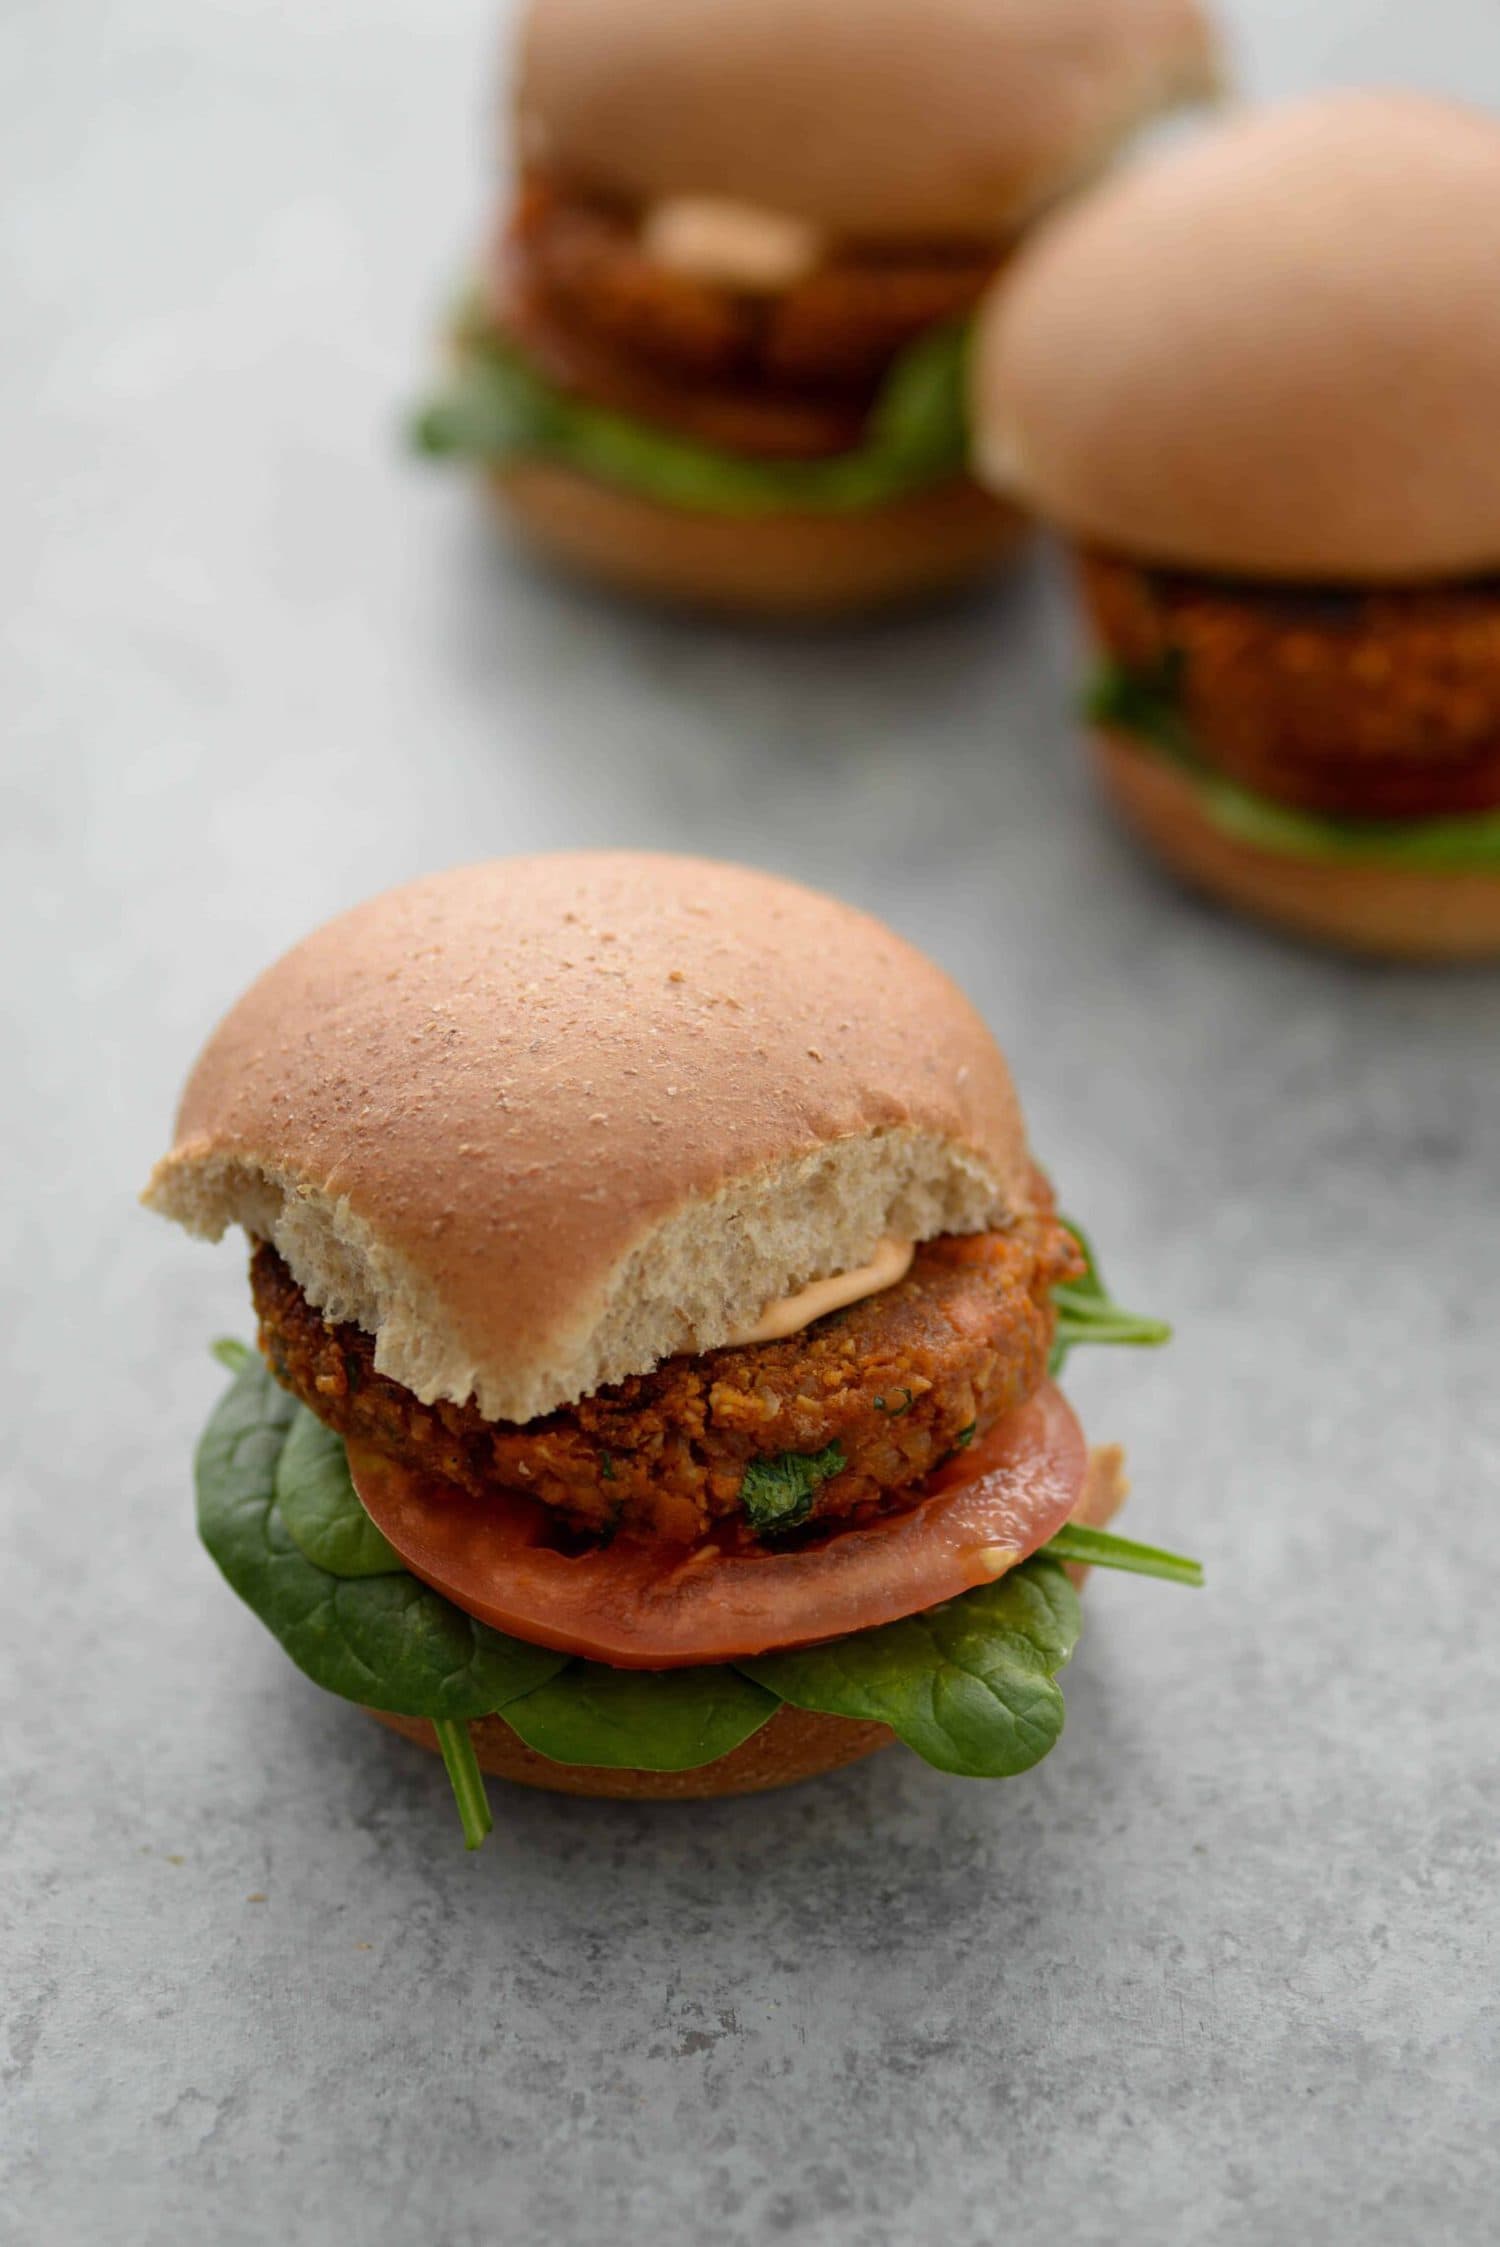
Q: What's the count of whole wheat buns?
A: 3